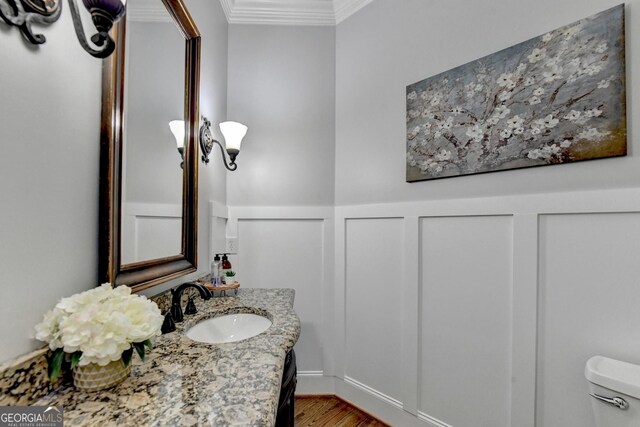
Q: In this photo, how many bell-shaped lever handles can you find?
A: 2